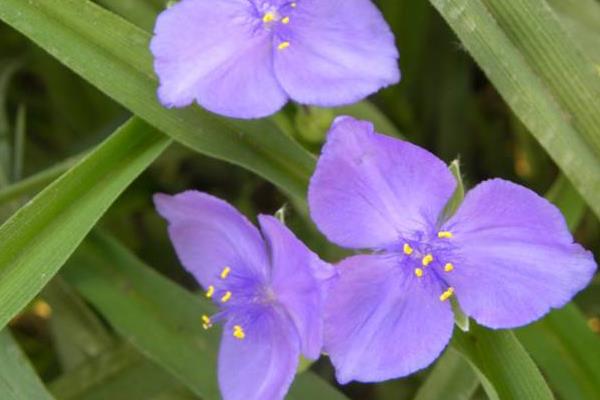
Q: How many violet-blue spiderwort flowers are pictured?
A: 3